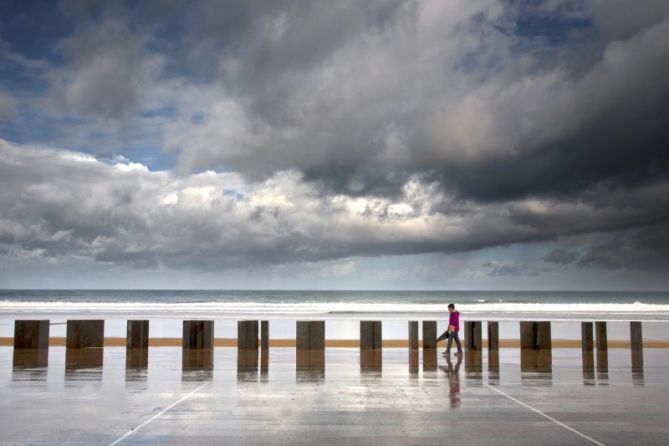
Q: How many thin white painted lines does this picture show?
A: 2